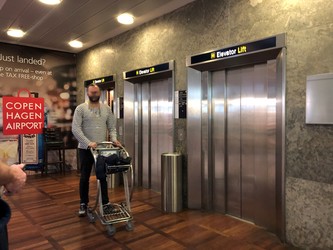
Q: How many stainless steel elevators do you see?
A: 3